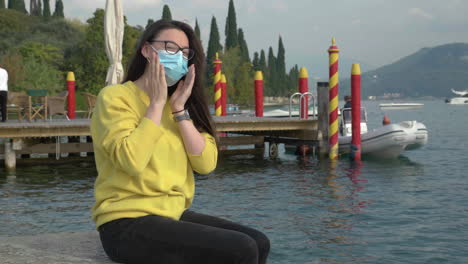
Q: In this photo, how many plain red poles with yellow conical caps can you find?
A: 5